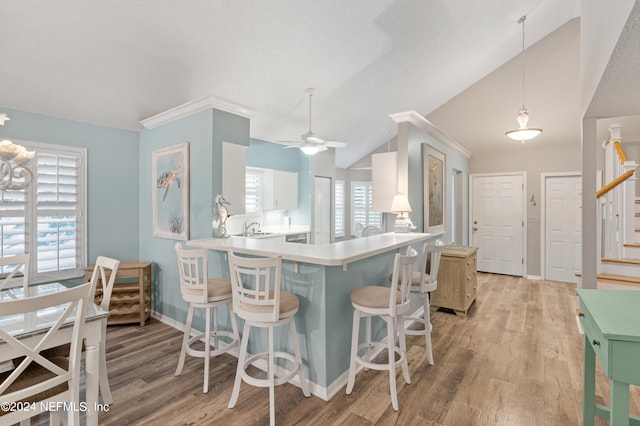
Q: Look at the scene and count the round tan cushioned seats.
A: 4